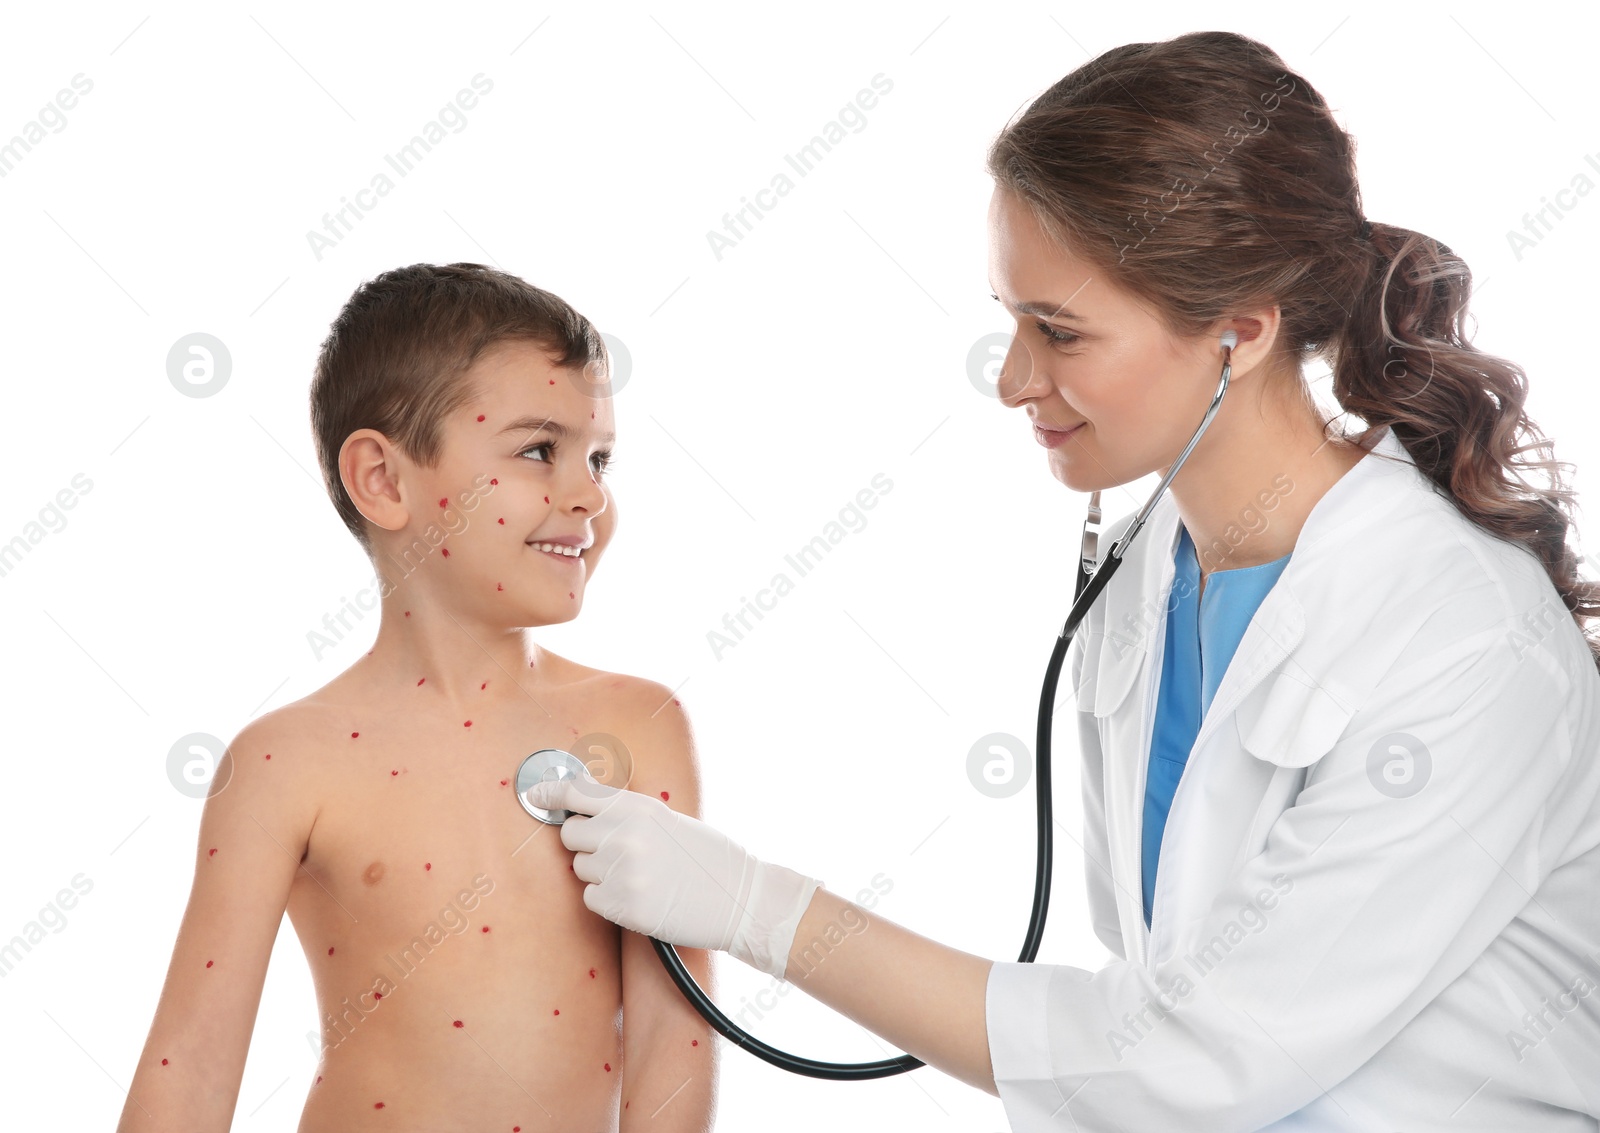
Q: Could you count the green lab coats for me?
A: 0